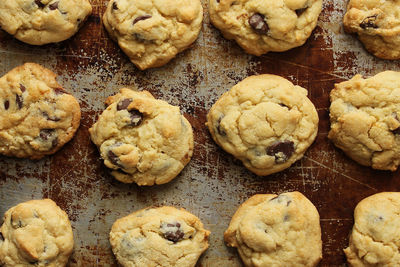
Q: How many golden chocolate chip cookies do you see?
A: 12